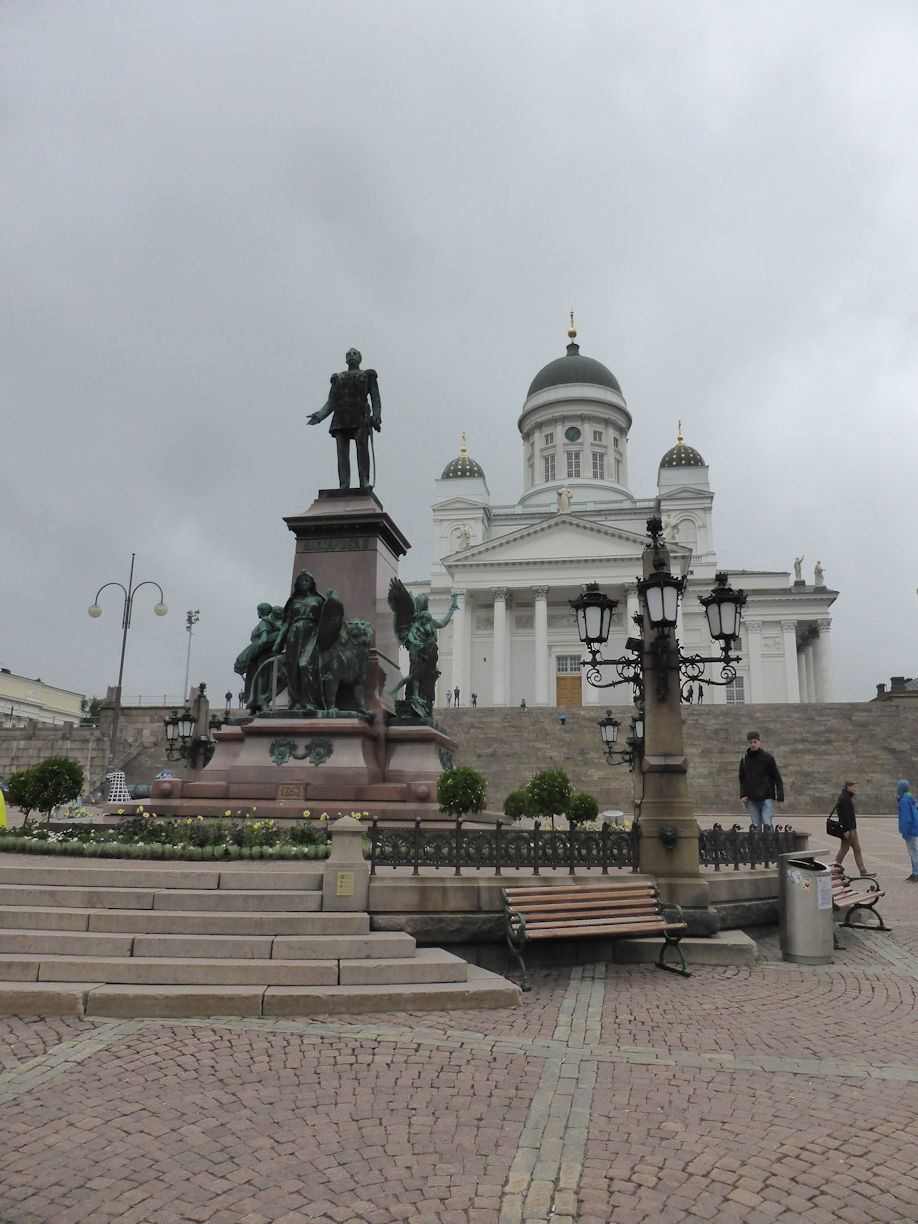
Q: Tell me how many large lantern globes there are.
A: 3